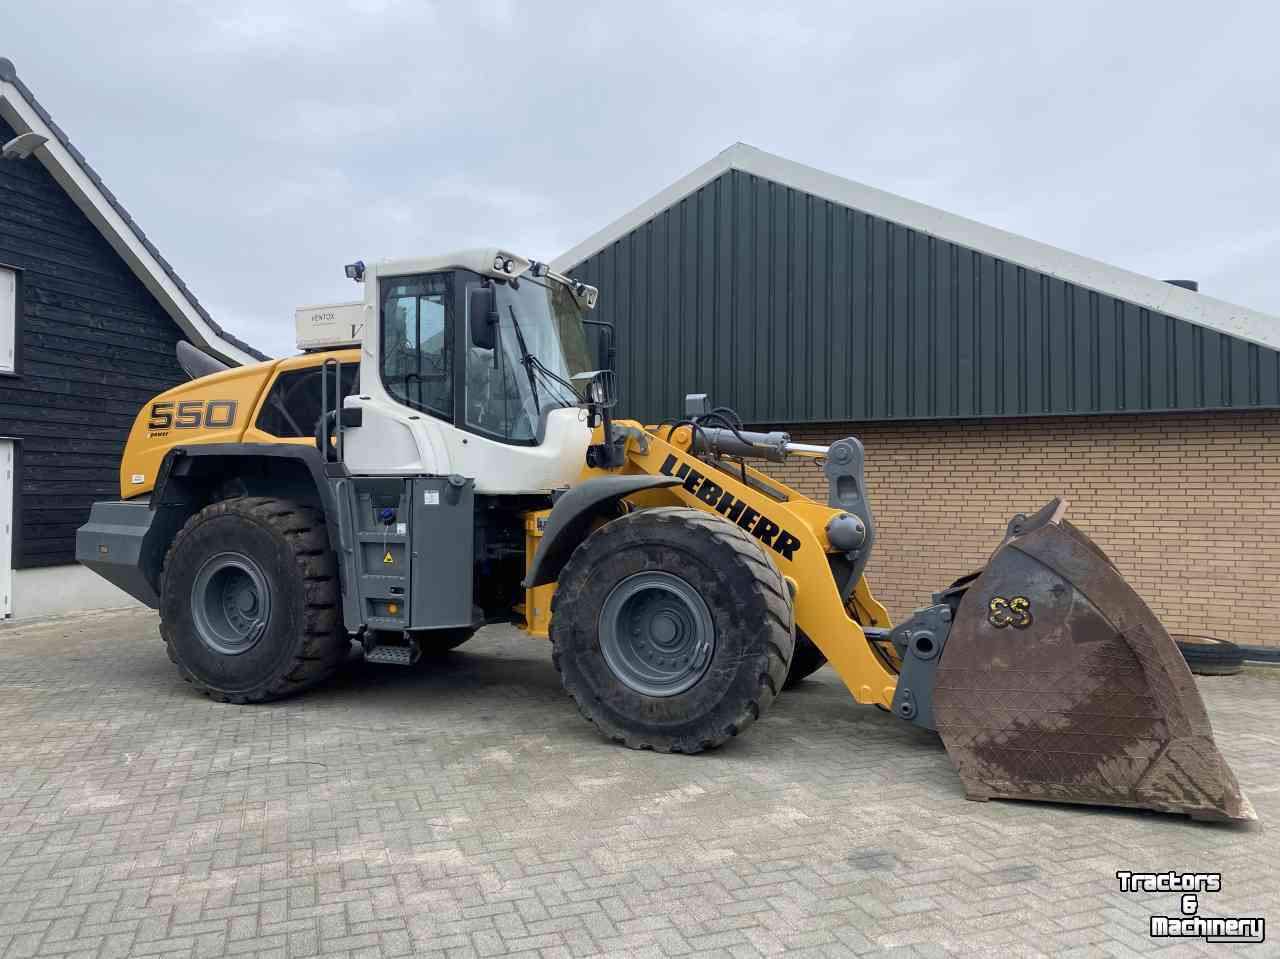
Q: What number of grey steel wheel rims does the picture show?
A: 2